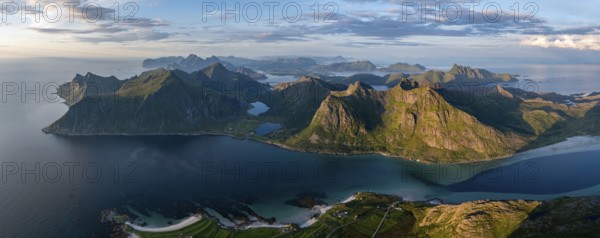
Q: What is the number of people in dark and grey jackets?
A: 0